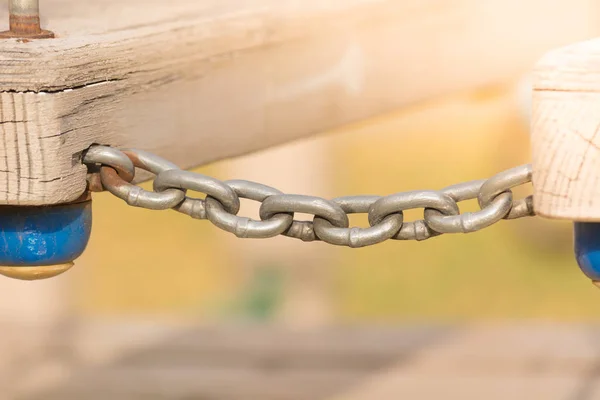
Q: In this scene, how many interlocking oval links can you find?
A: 9